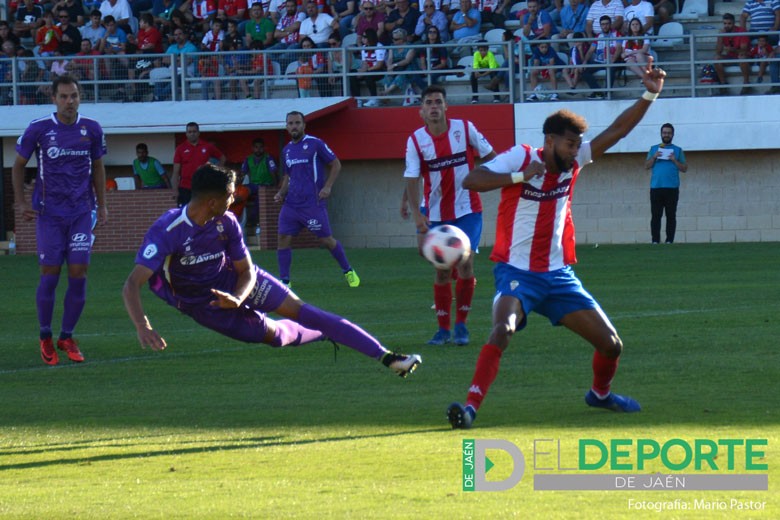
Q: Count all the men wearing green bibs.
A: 2